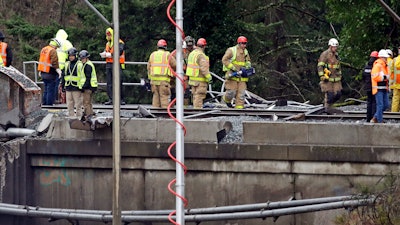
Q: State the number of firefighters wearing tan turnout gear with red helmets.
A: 3